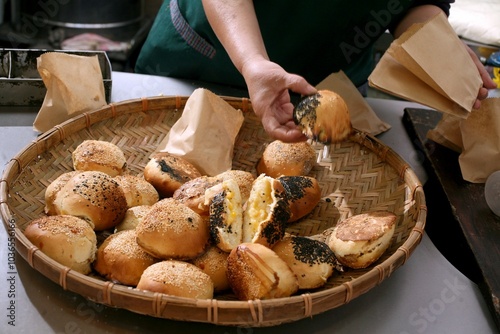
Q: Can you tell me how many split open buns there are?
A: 1